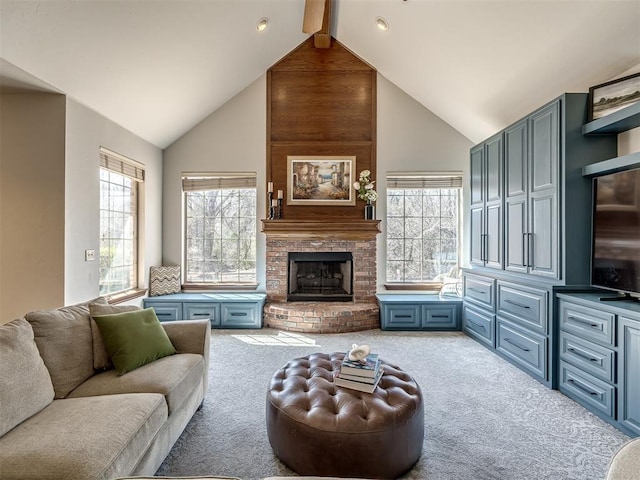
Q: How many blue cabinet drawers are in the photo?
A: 12